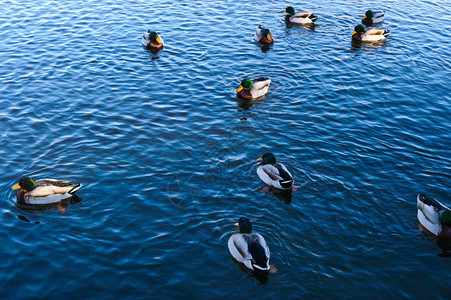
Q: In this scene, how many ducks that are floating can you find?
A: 10